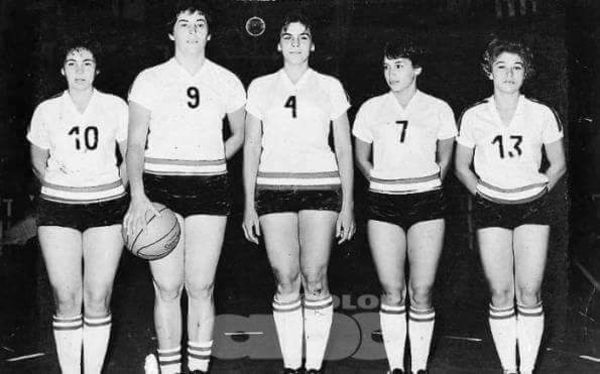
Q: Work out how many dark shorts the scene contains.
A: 5